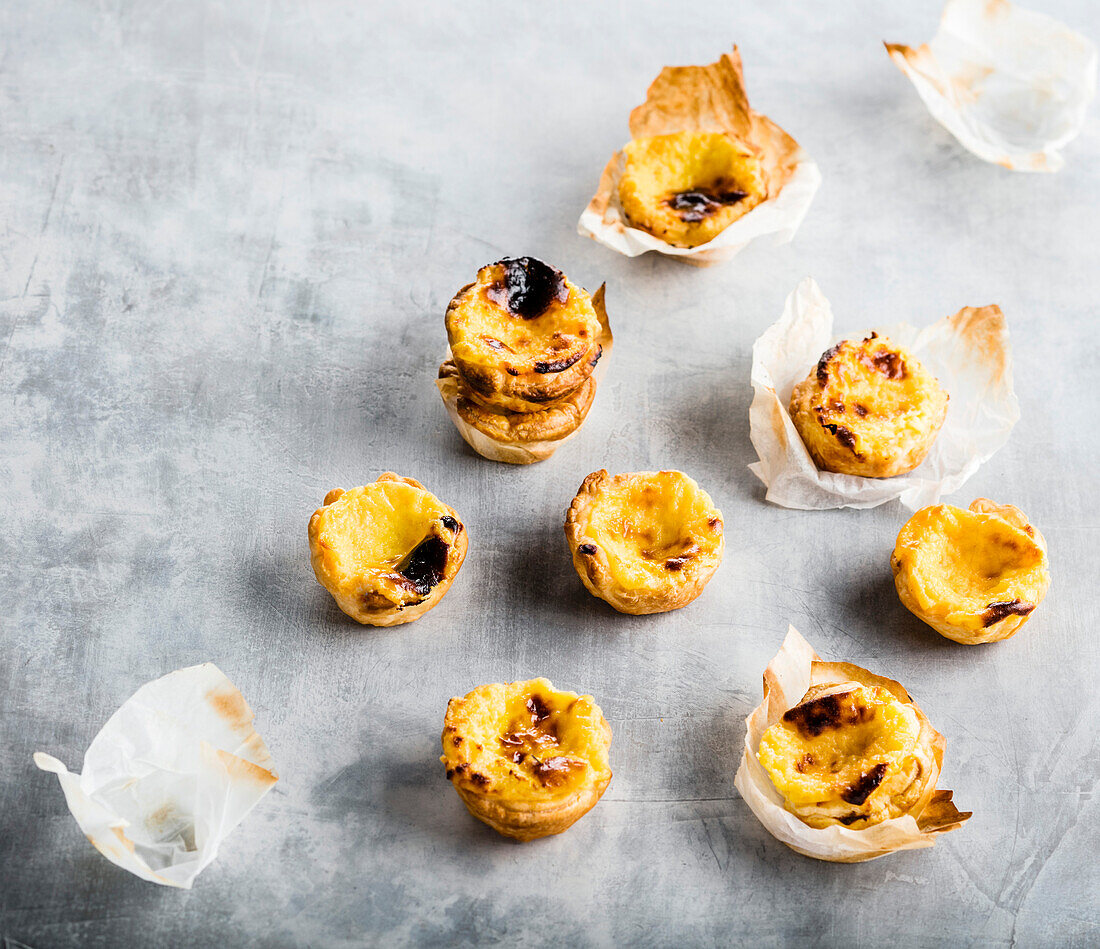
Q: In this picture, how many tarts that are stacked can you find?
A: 2